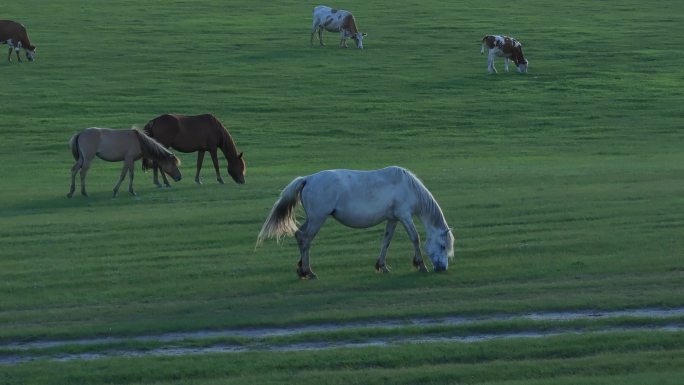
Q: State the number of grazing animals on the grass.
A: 6